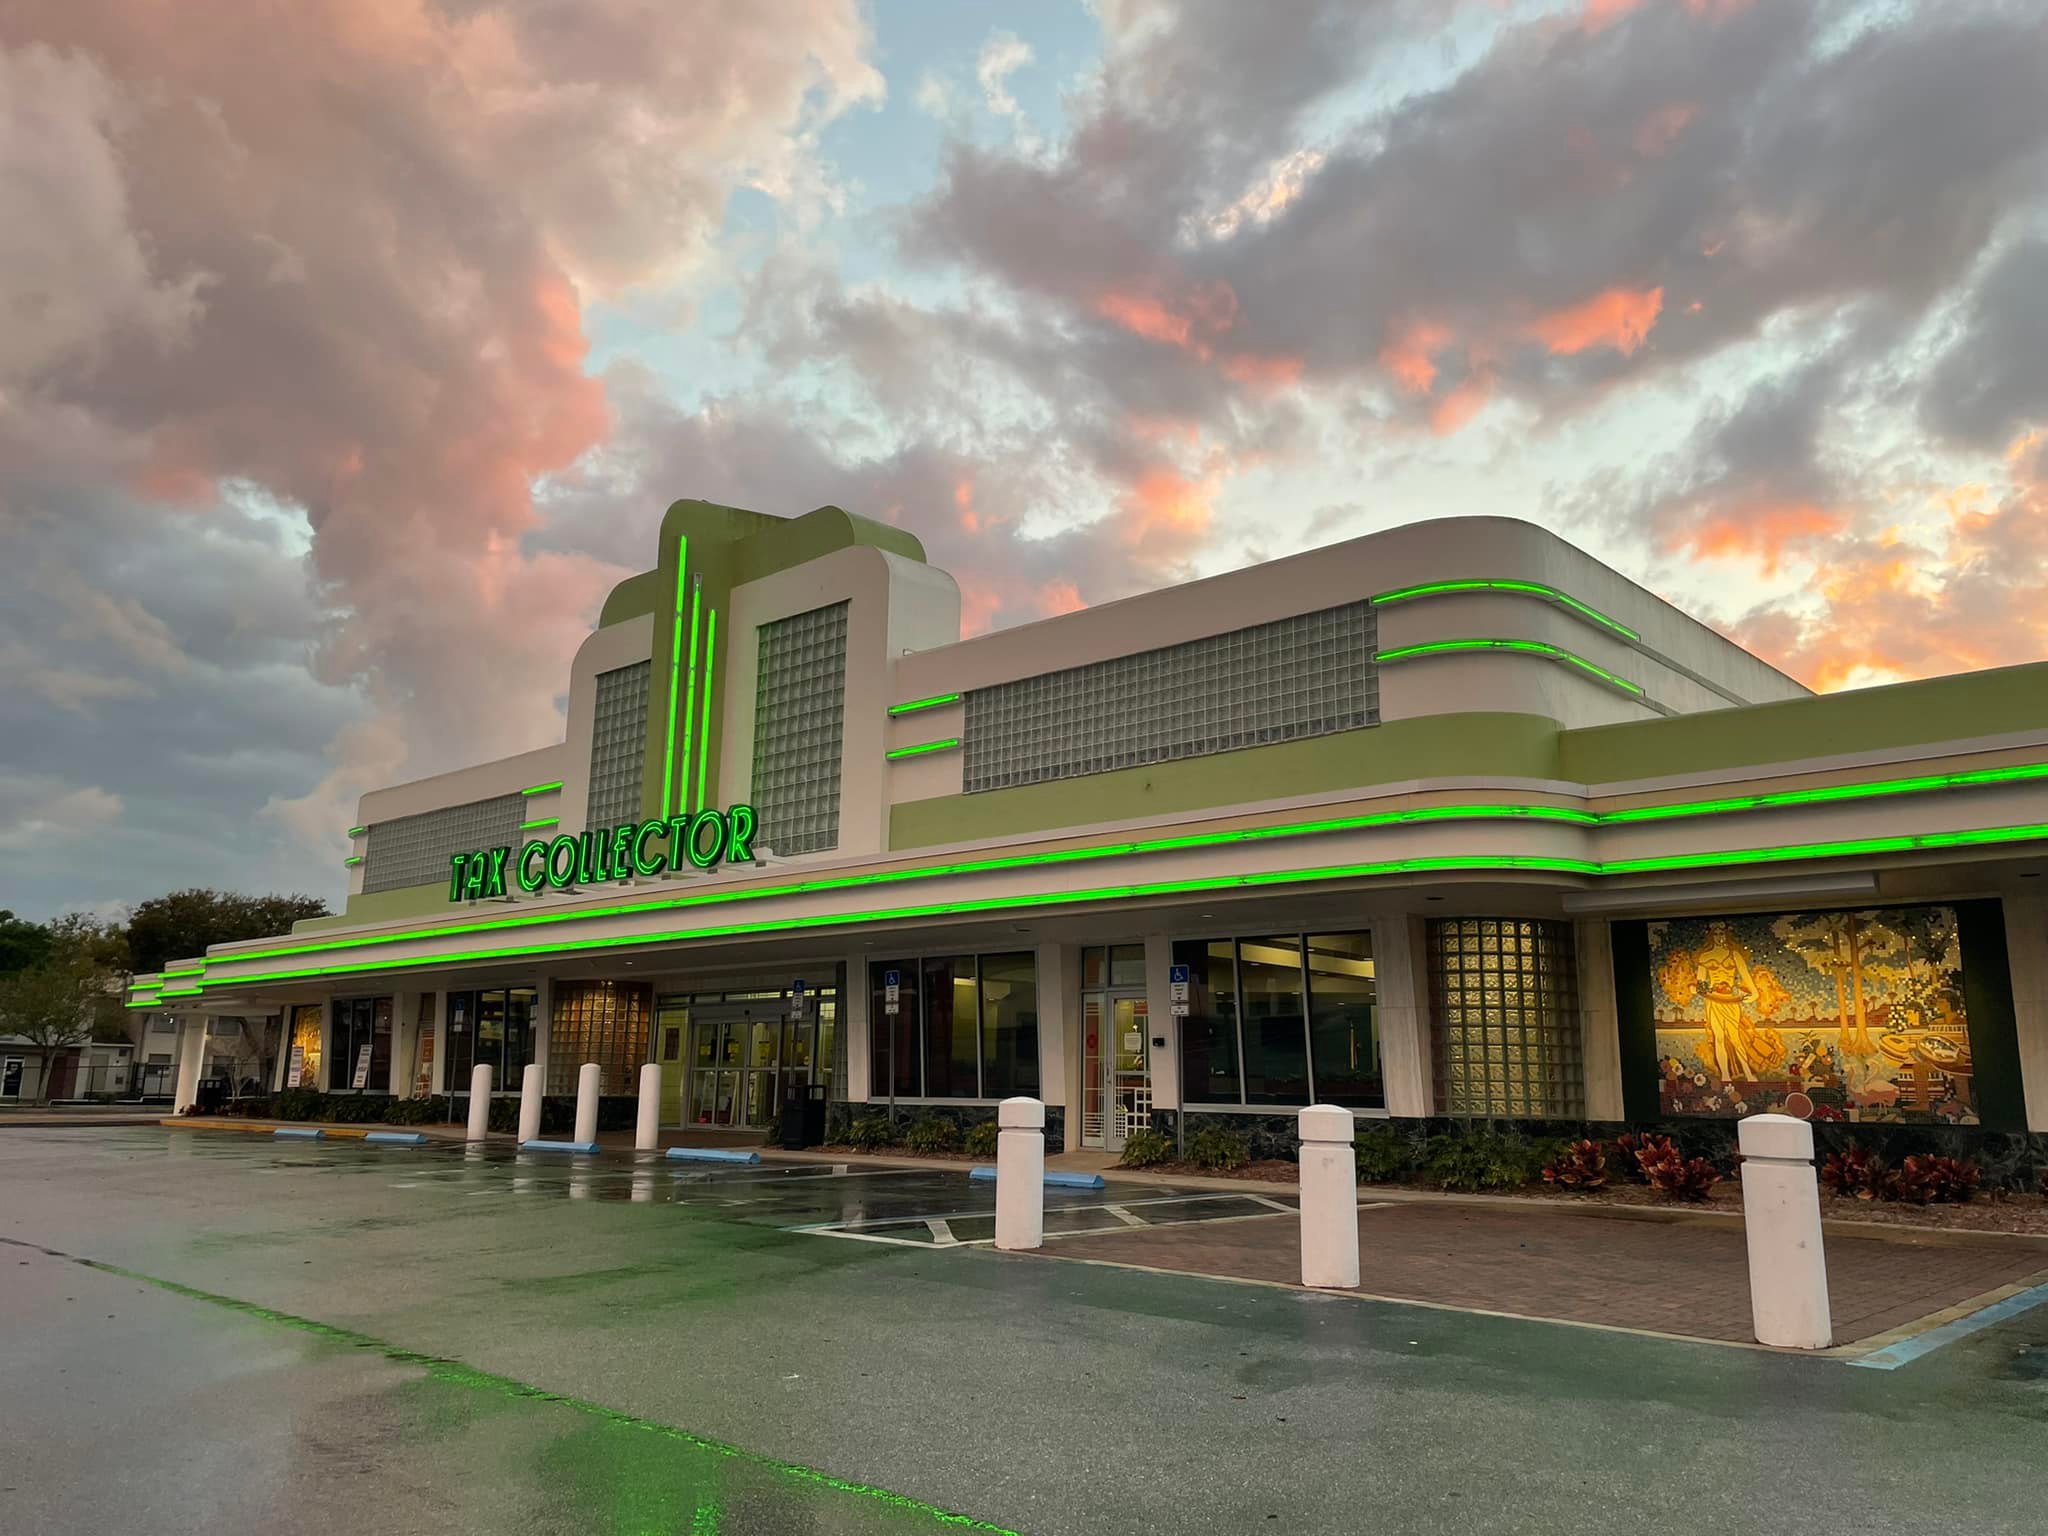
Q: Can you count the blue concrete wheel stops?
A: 5